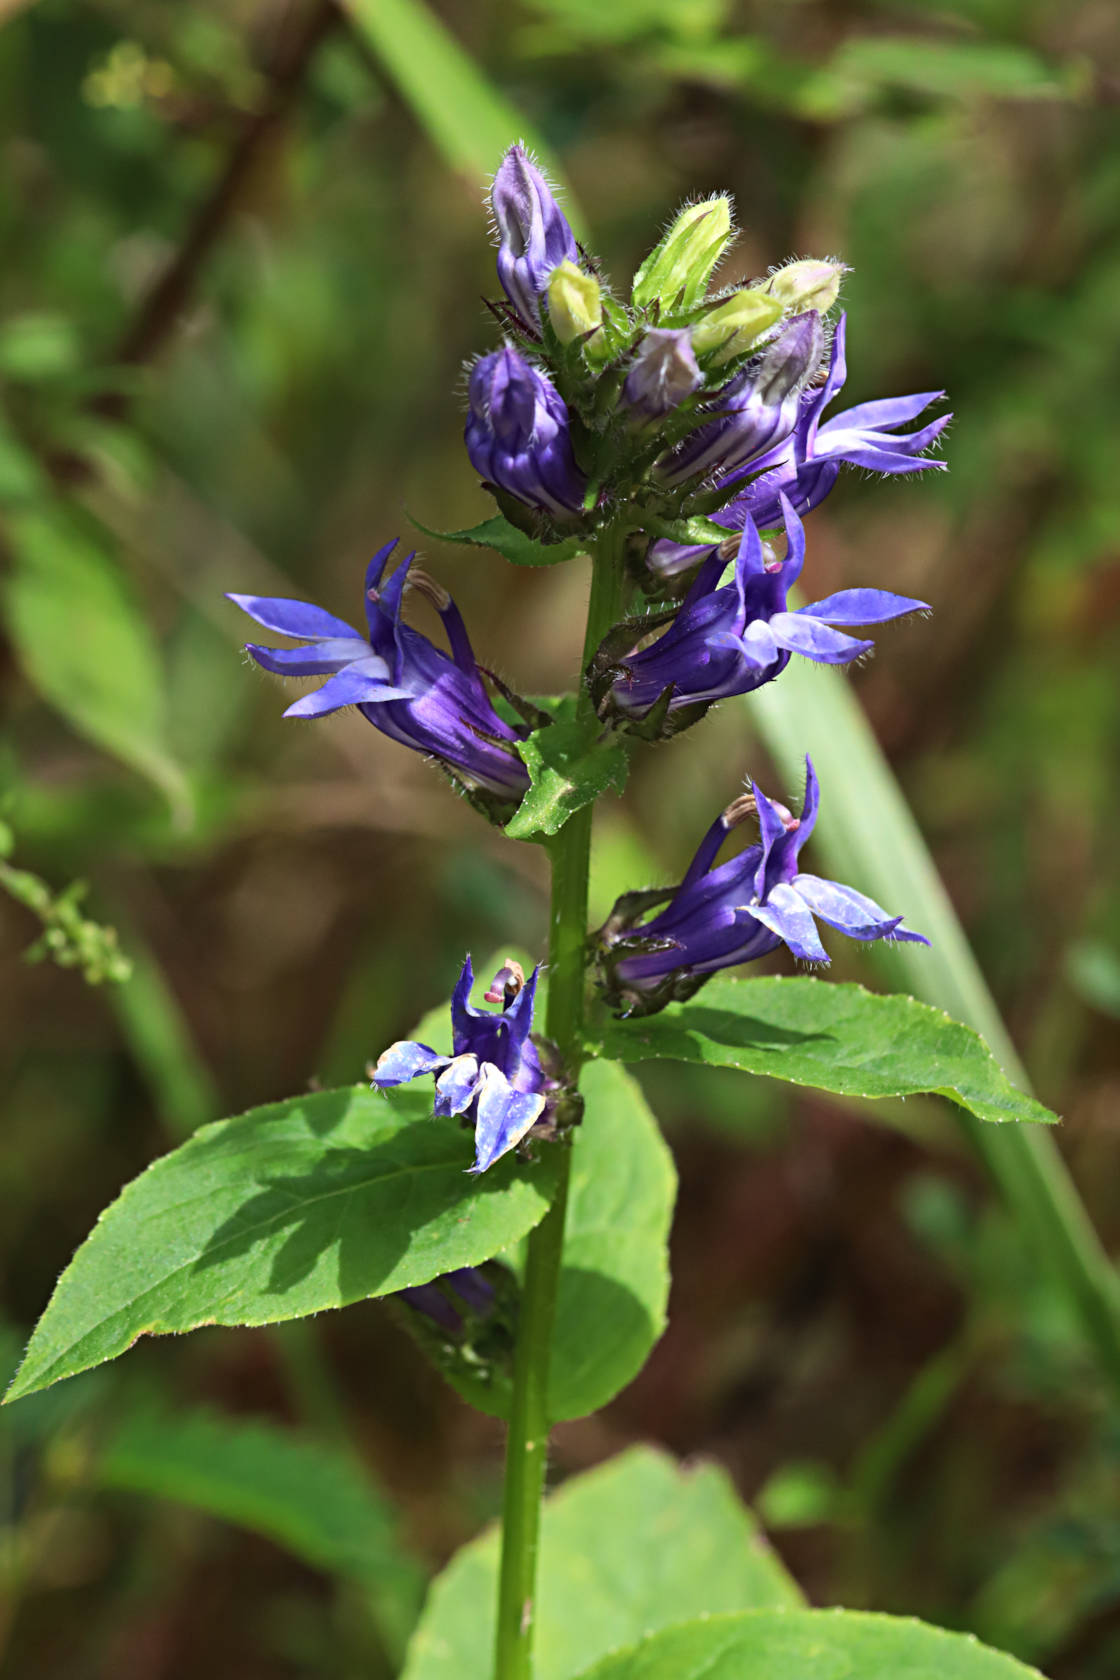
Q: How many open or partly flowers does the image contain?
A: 5